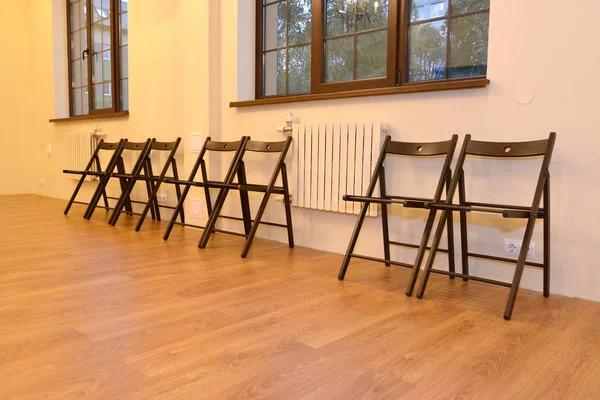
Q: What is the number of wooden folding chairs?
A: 7